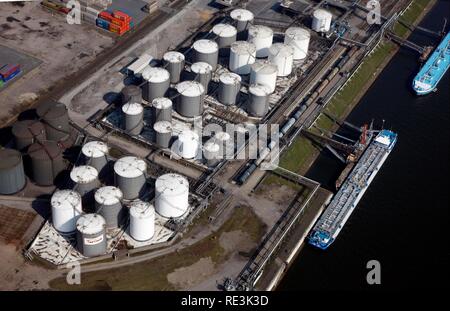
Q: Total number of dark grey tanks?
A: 5